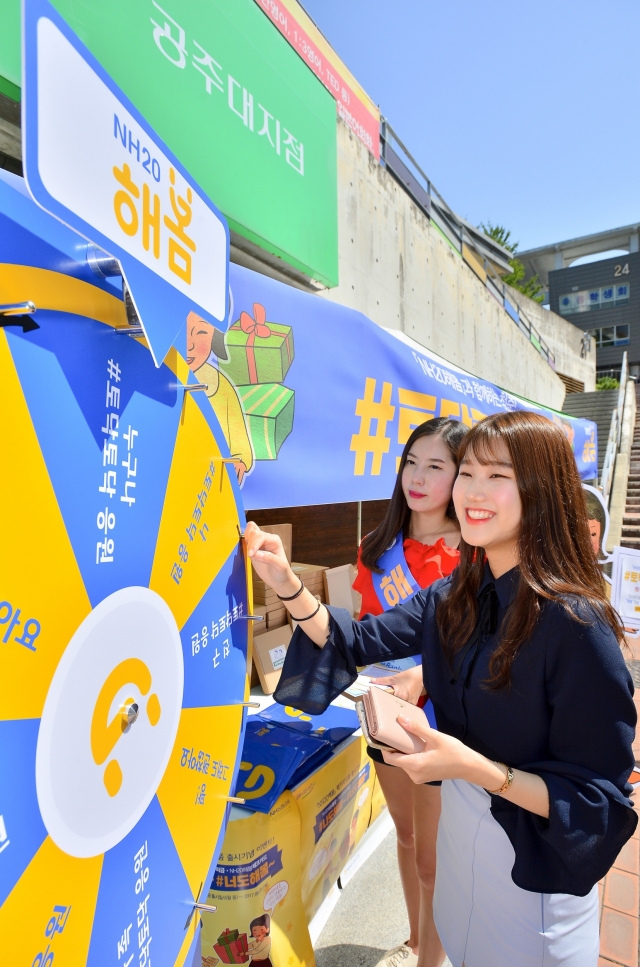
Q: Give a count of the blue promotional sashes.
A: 1